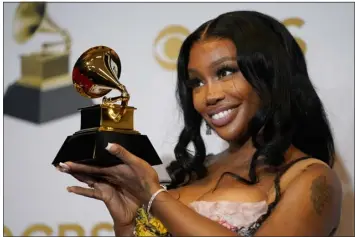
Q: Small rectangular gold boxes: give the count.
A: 2